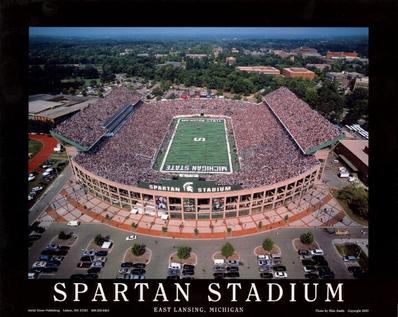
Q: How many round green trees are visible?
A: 7